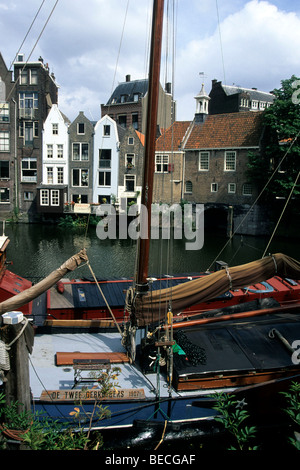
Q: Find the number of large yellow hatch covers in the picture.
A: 0